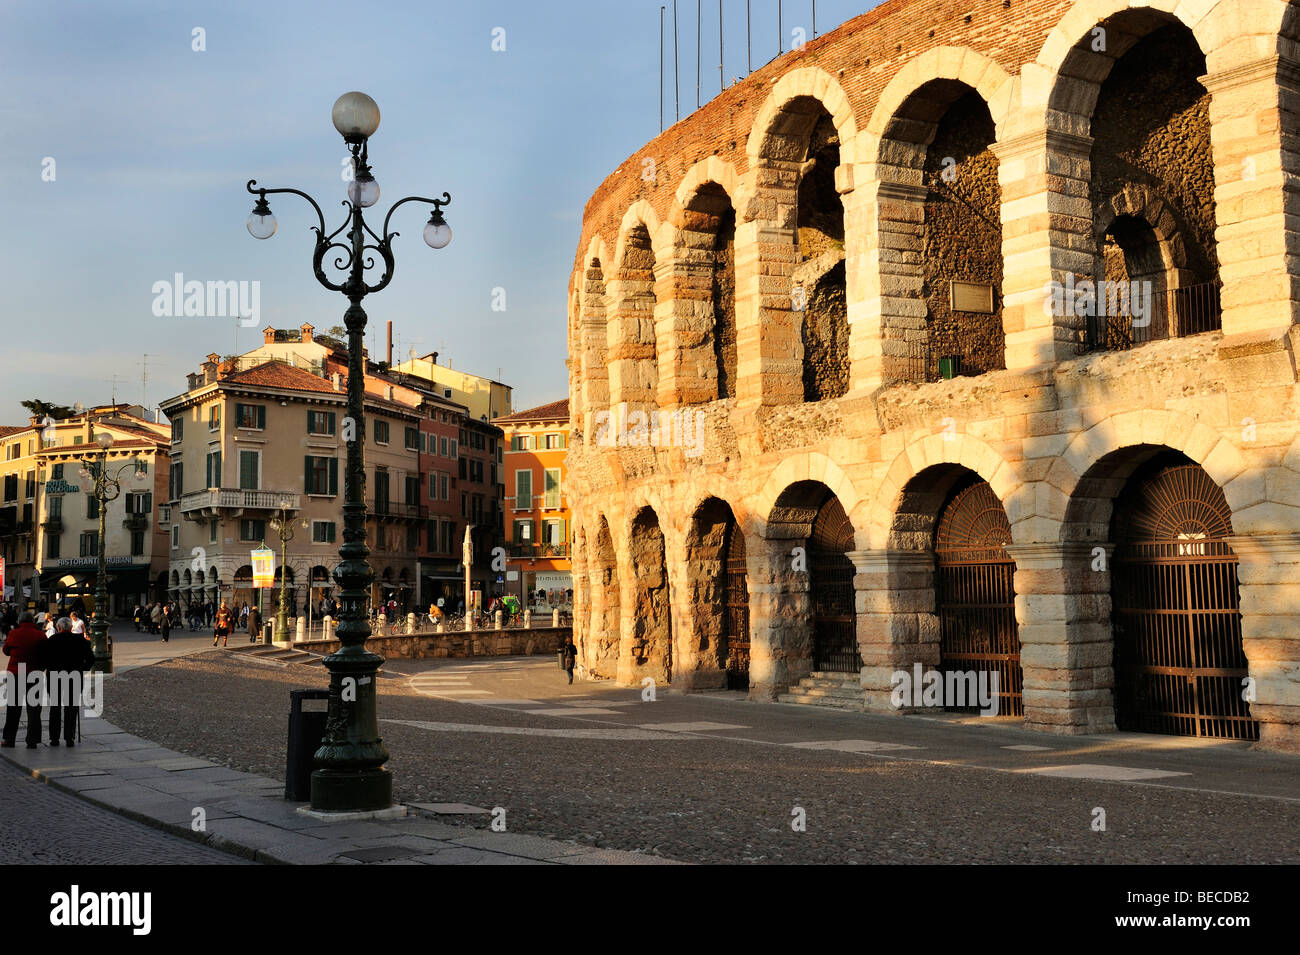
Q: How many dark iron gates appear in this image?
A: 4